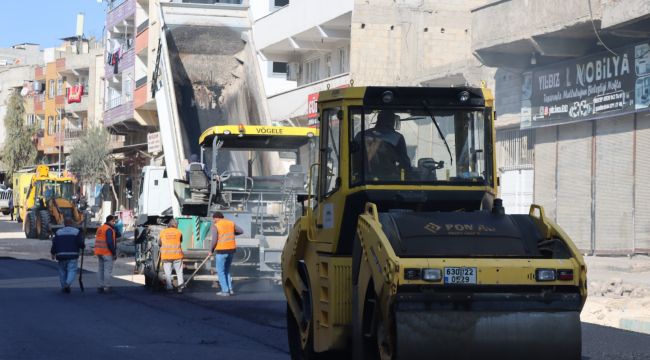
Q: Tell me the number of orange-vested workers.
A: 3